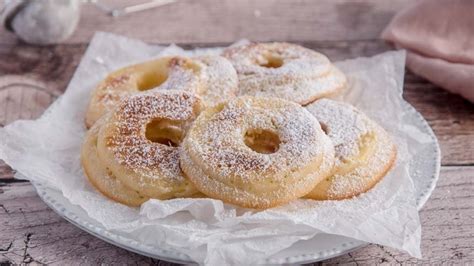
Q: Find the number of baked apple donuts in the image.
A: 5